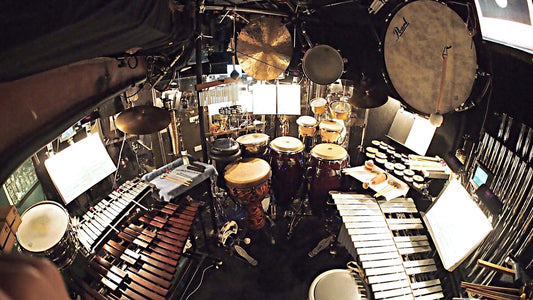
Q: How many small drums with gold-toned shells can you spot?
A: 4